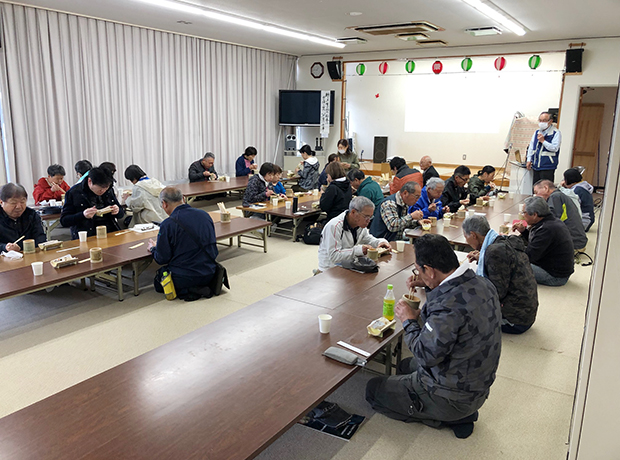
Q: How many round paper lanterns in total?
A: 7